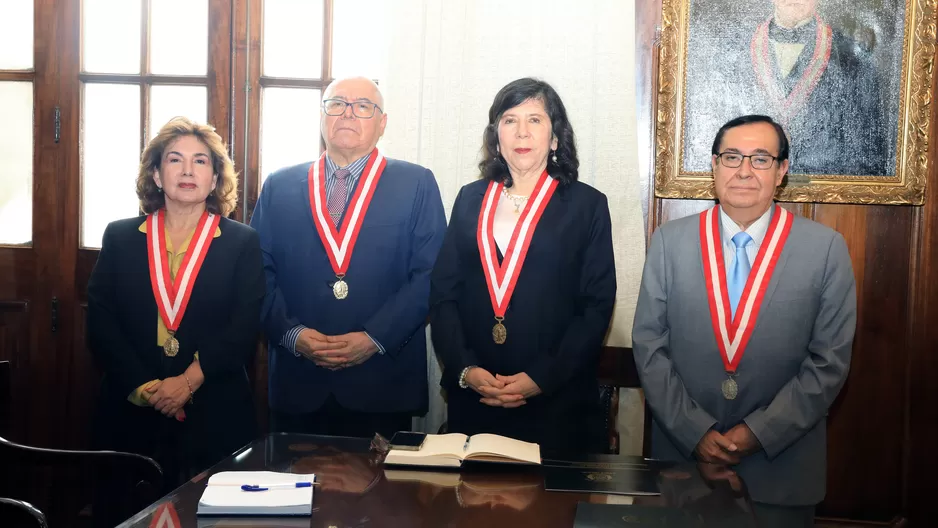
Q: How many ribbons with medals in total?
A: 4